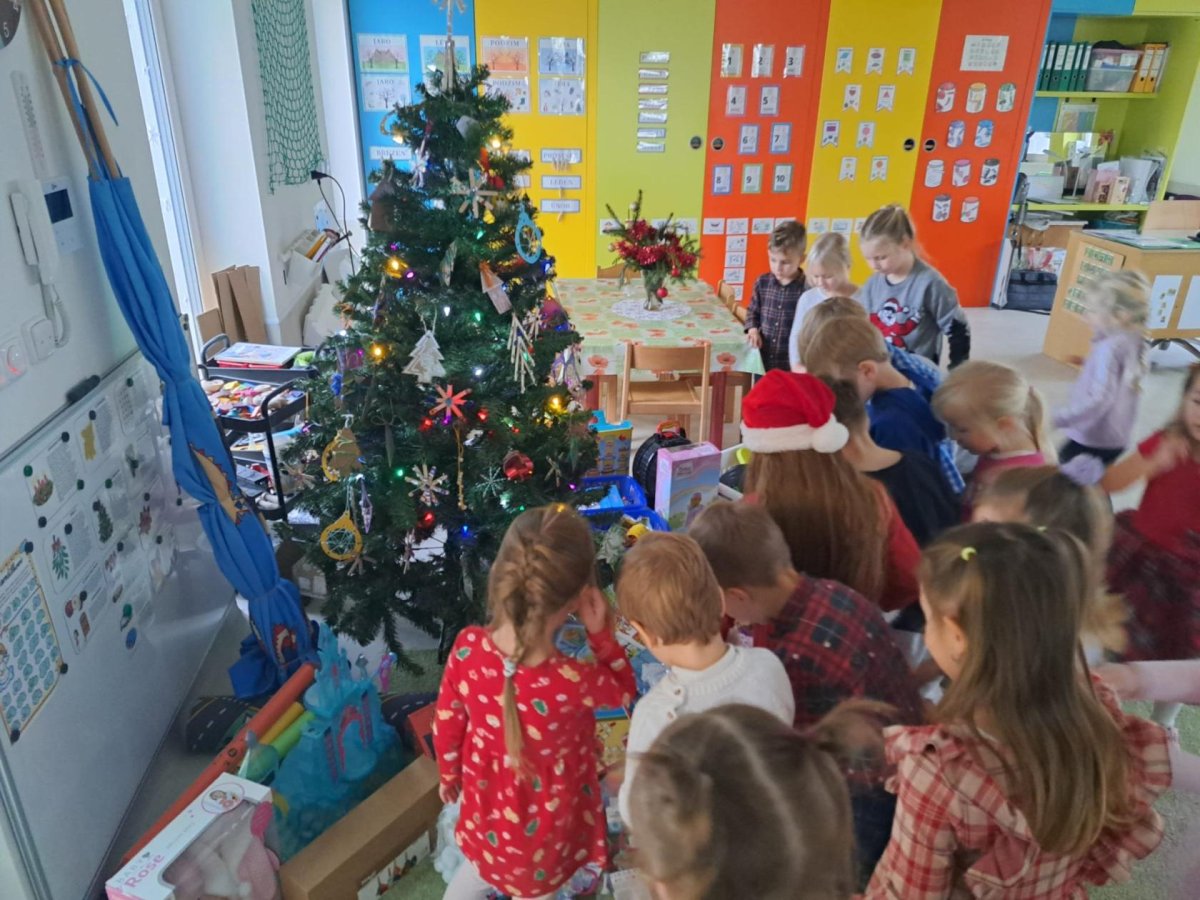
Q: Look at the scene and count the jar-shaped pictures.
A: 10